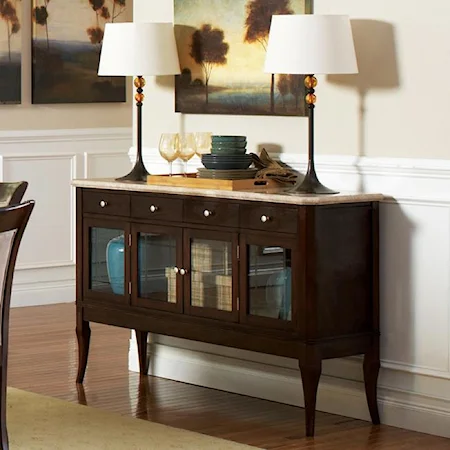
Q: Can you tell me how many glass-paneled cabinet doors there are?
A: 4